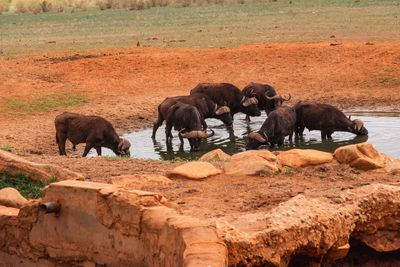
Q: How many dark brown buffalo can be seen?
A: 7